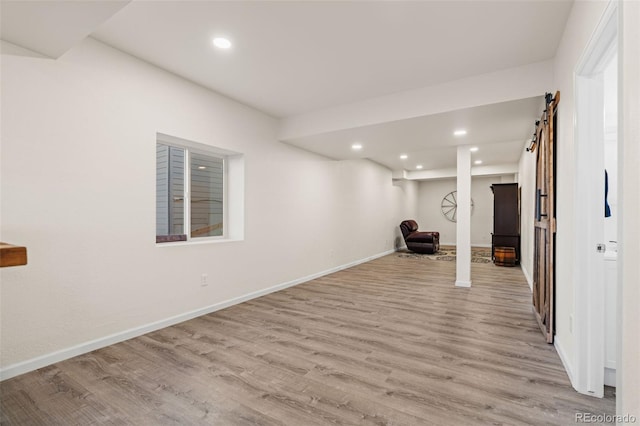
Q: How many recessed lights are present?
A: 7